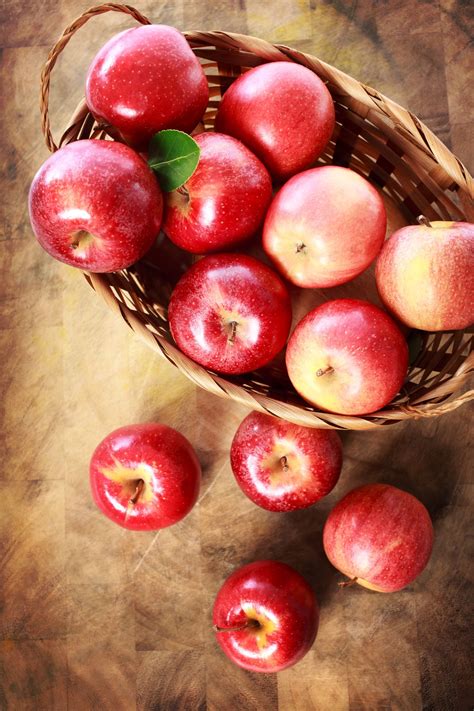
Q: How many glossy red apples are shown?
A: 12